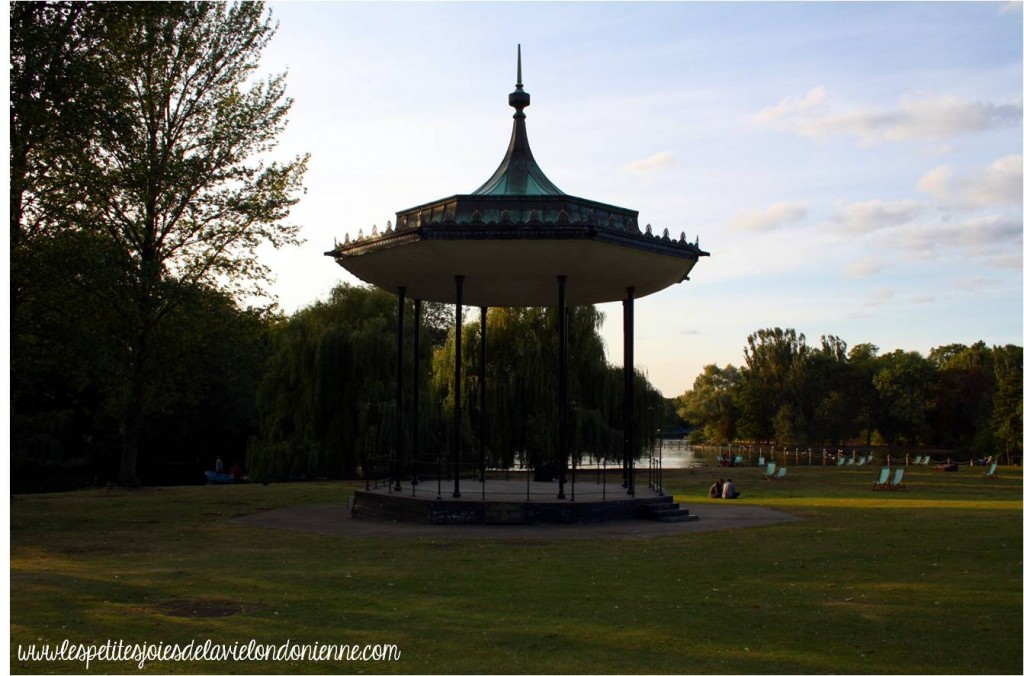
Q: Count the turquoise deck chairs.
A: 14